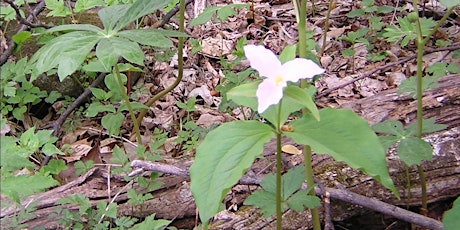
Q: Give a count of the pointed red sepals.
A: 0